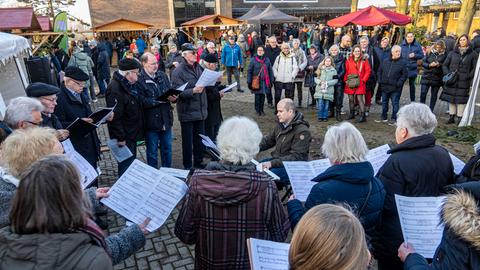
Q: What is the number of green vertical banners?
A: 1